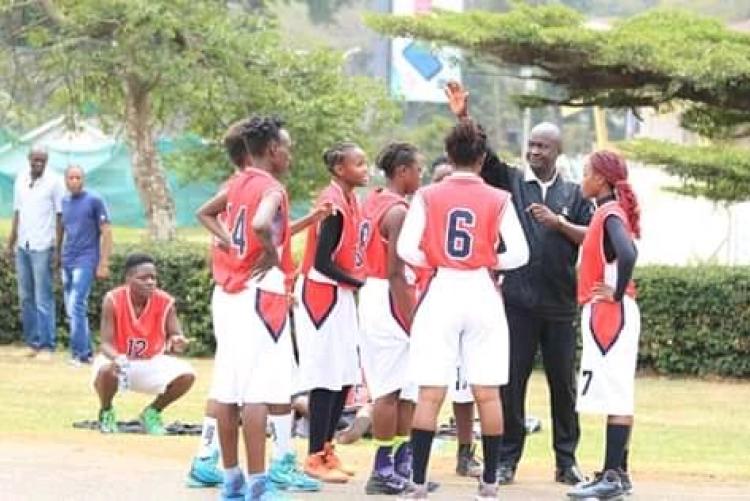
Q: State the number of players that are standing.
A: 7